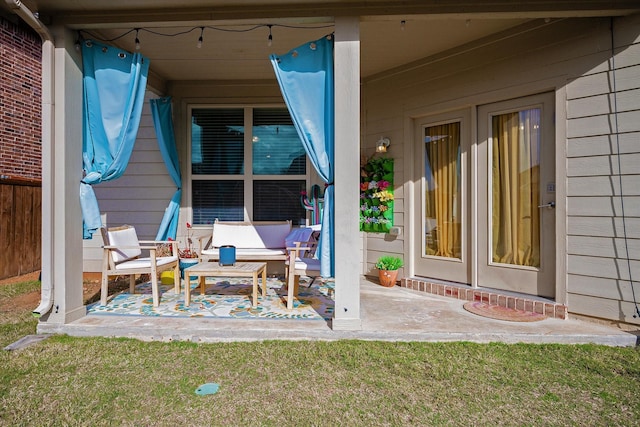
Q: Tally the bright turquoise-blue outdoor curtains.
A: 3